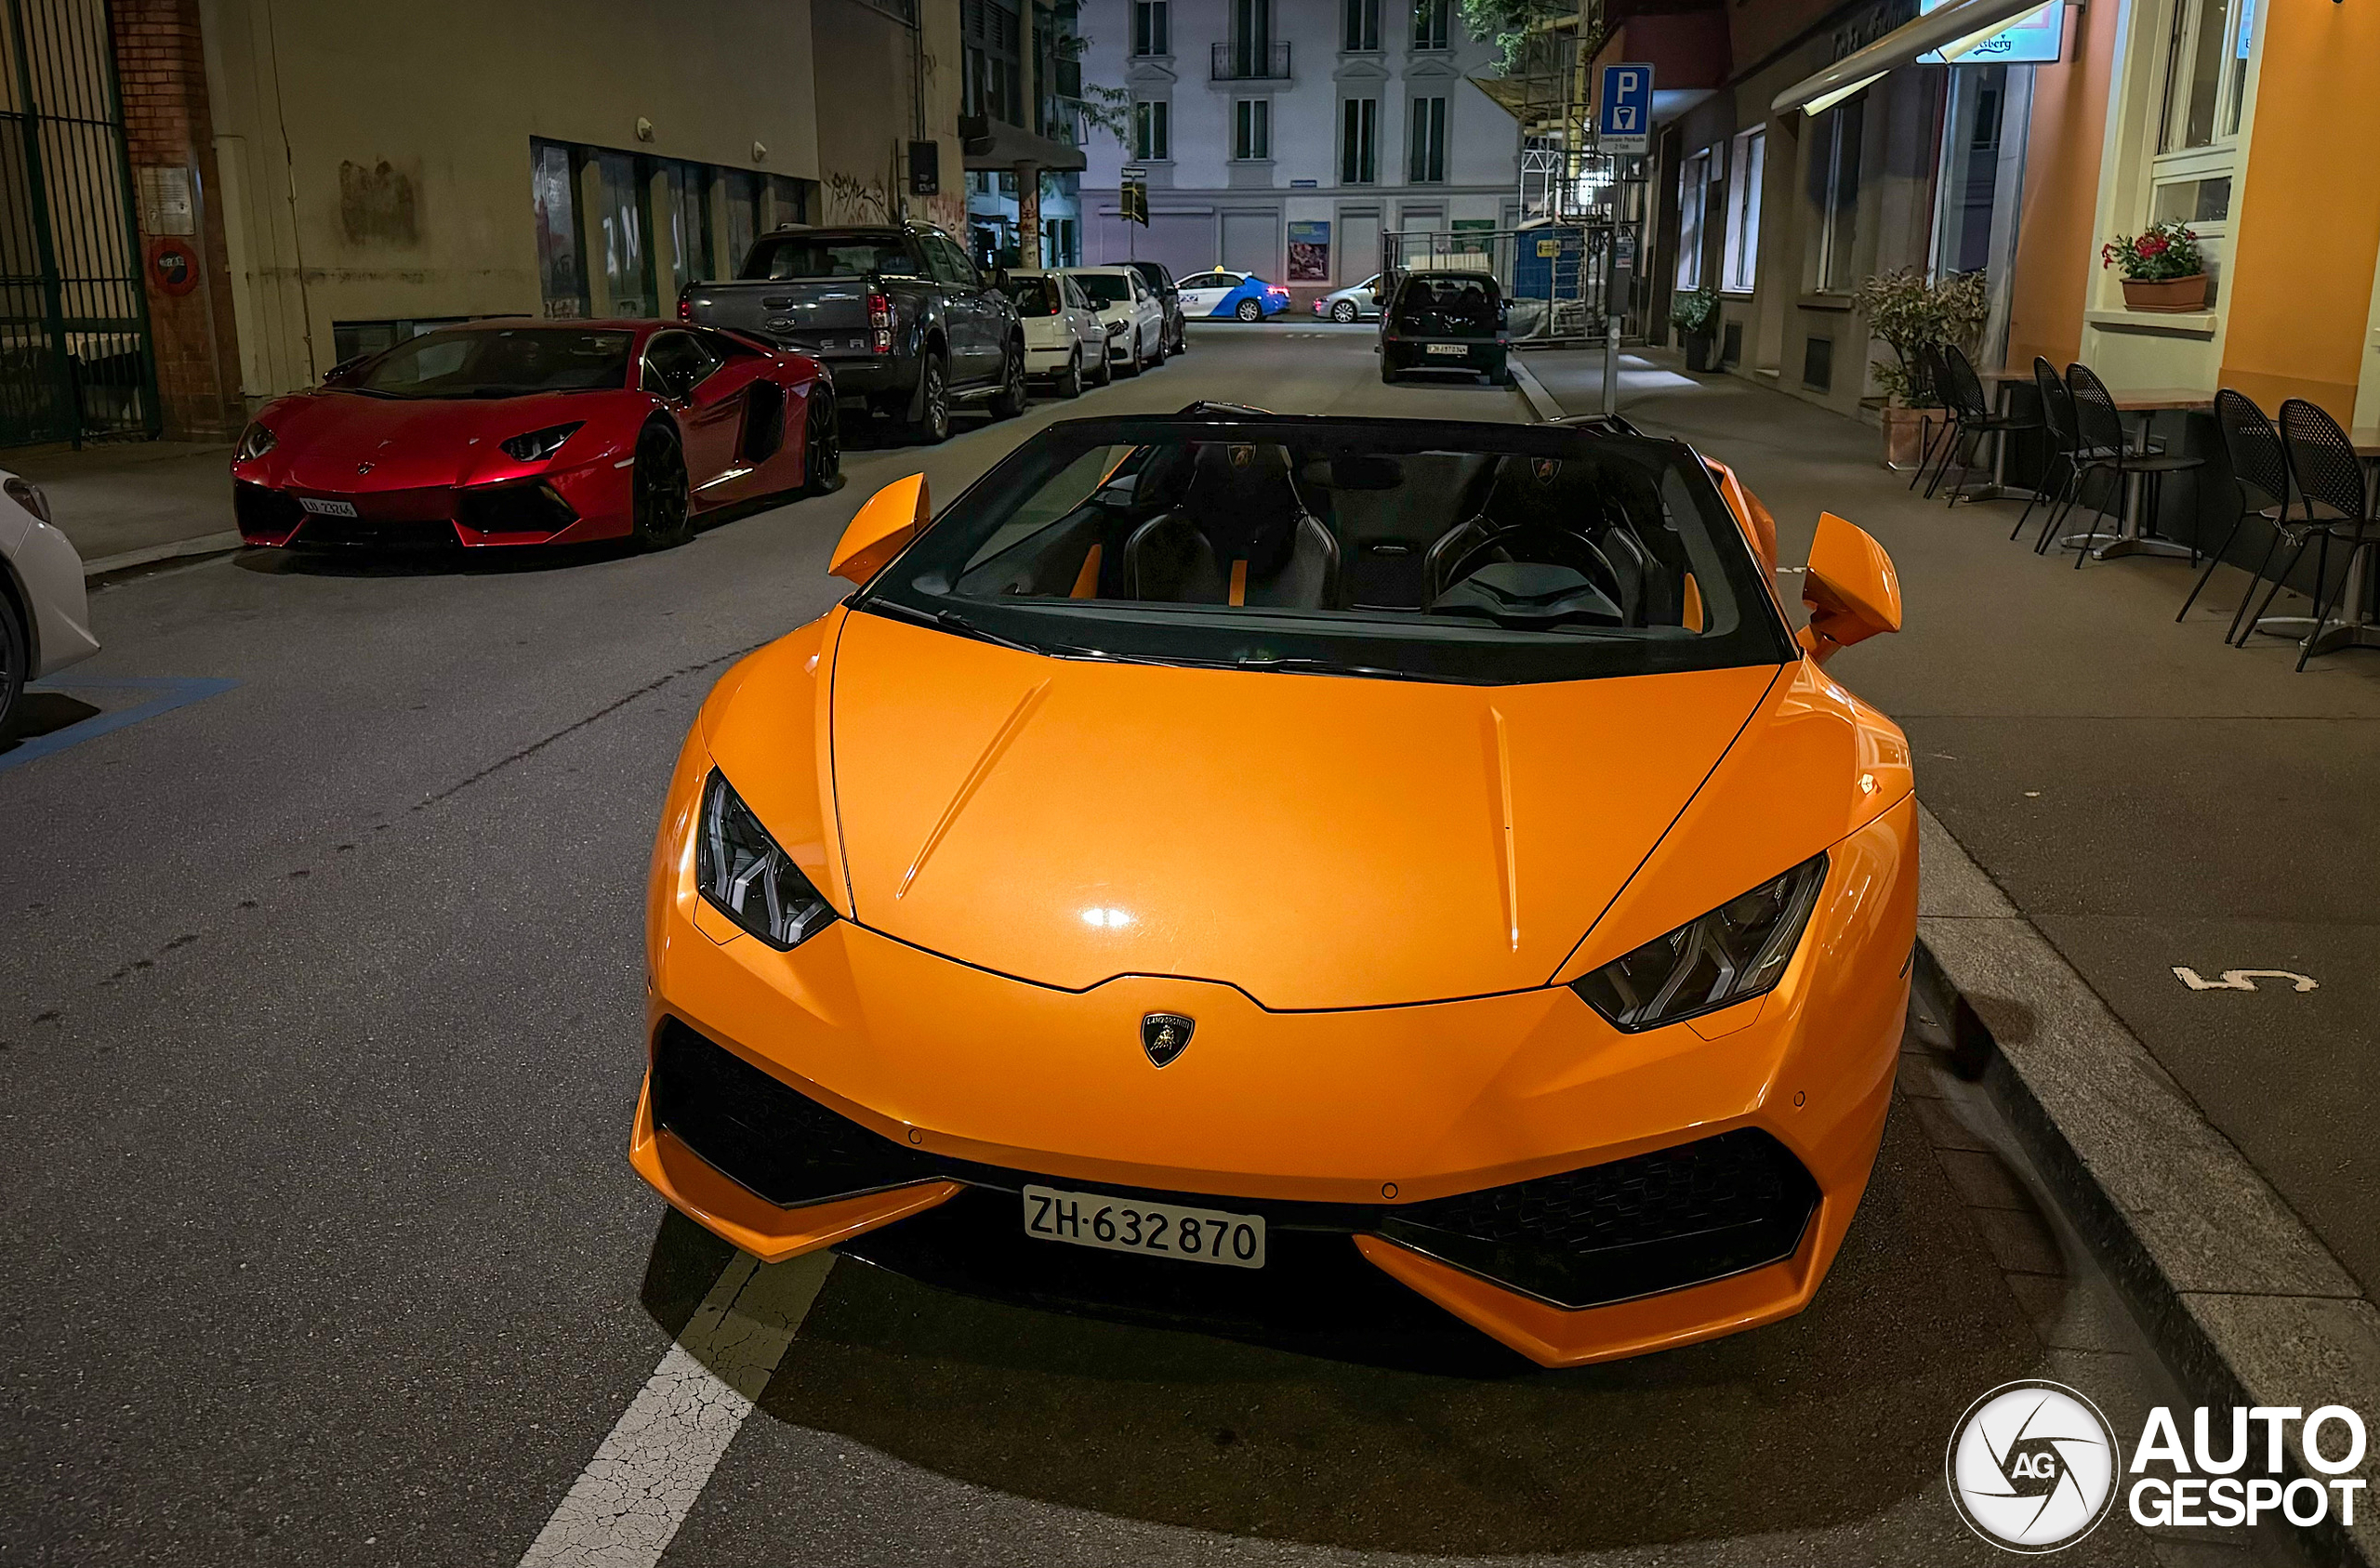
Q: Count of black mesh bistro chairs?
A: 6